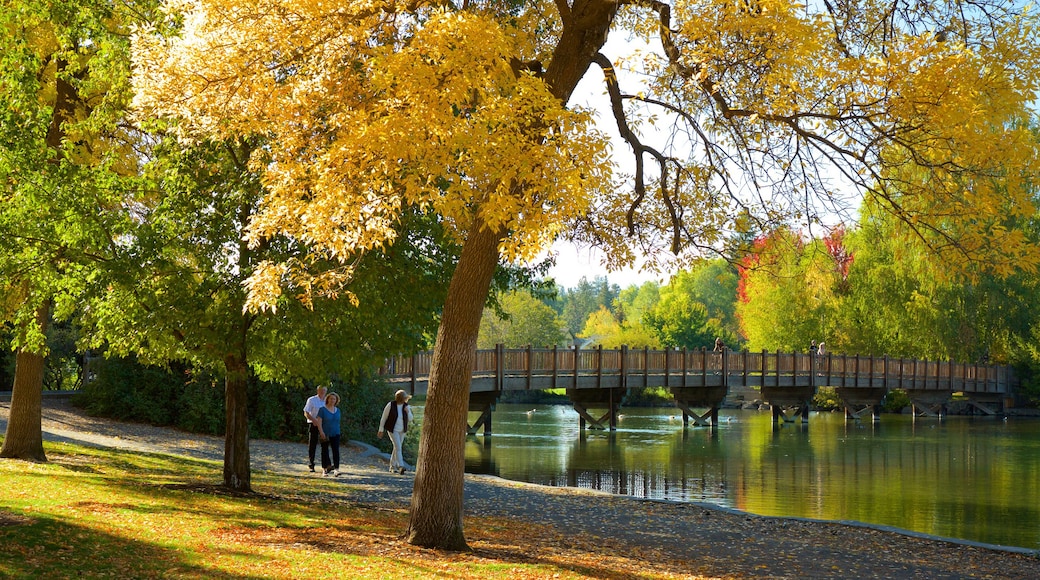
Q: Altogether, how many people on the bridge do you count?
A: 3